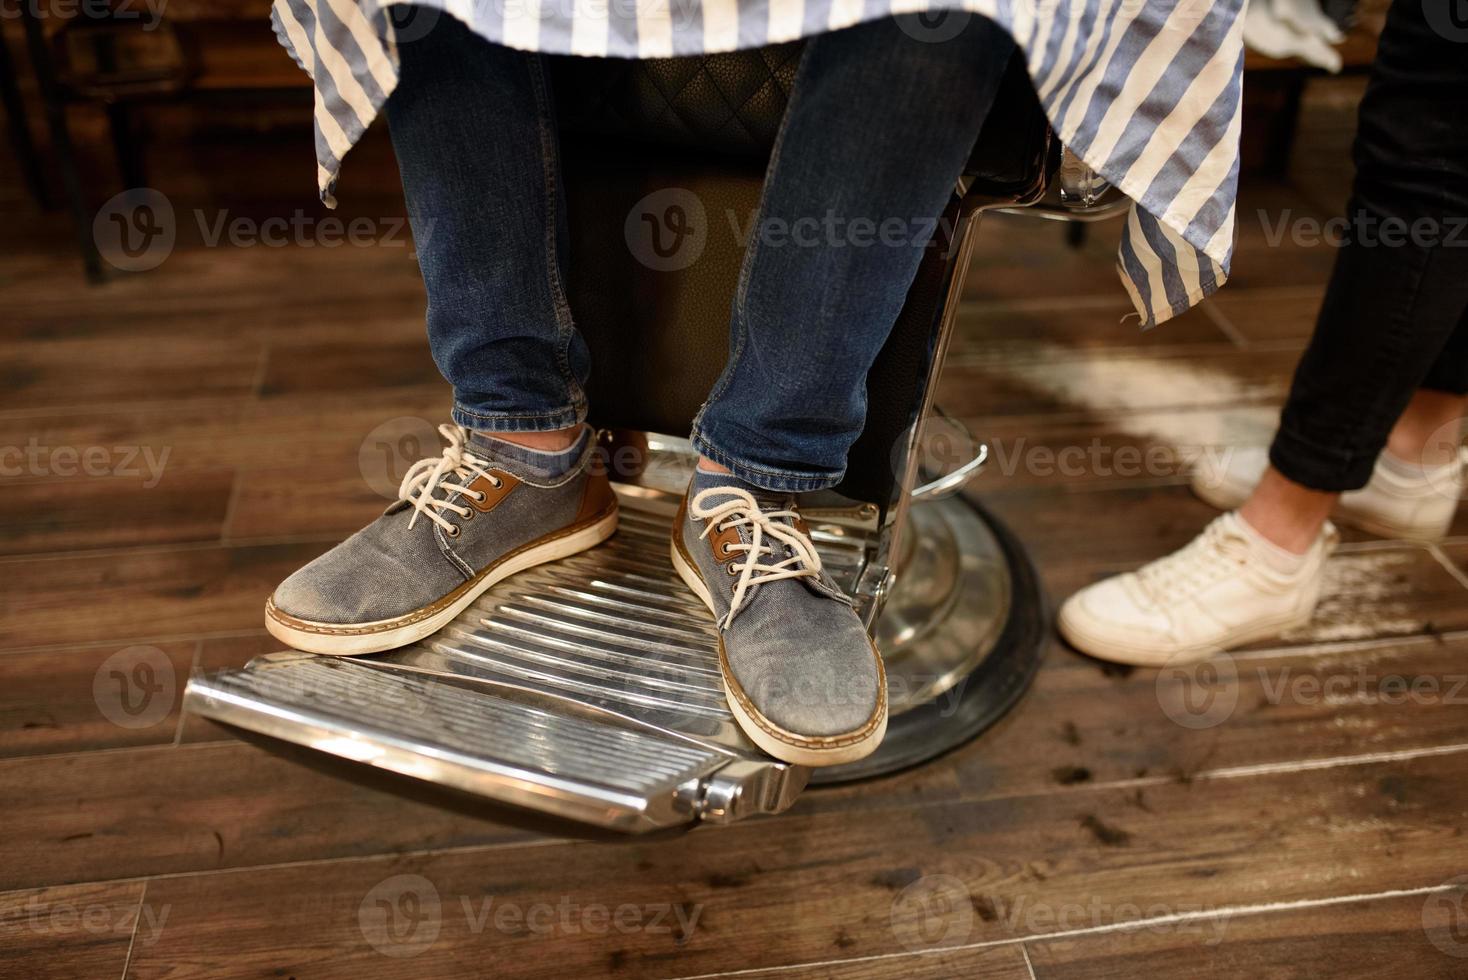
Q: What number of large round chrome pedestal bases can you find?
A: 1